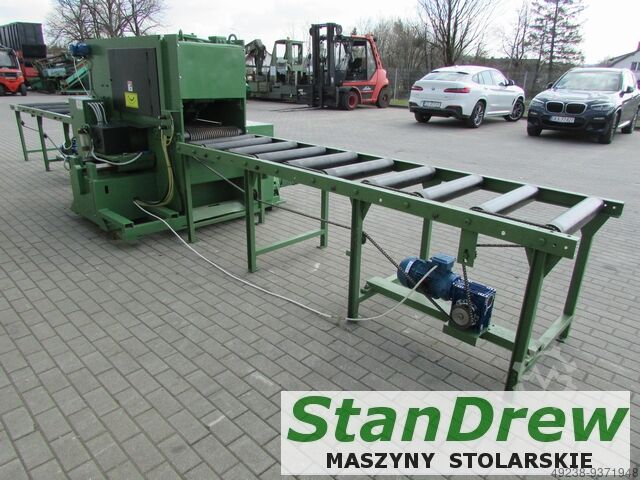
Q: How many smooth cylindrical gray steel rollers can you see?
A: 10